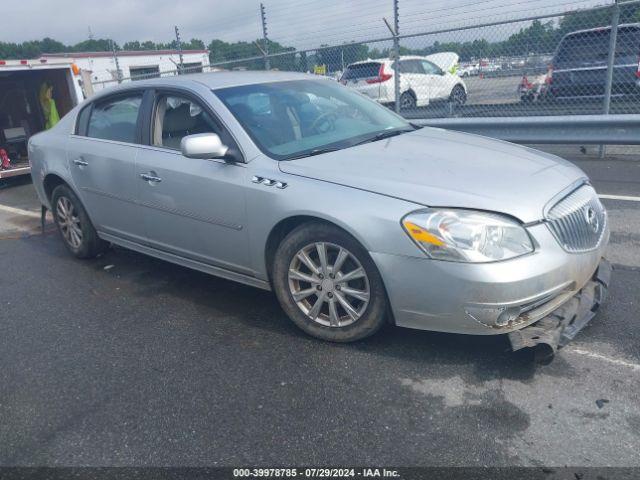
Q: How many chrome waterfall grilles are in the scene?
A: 1